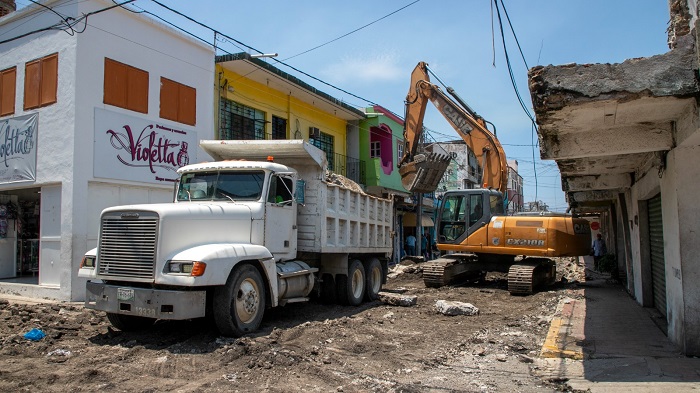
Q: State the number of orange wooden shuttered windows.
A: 4